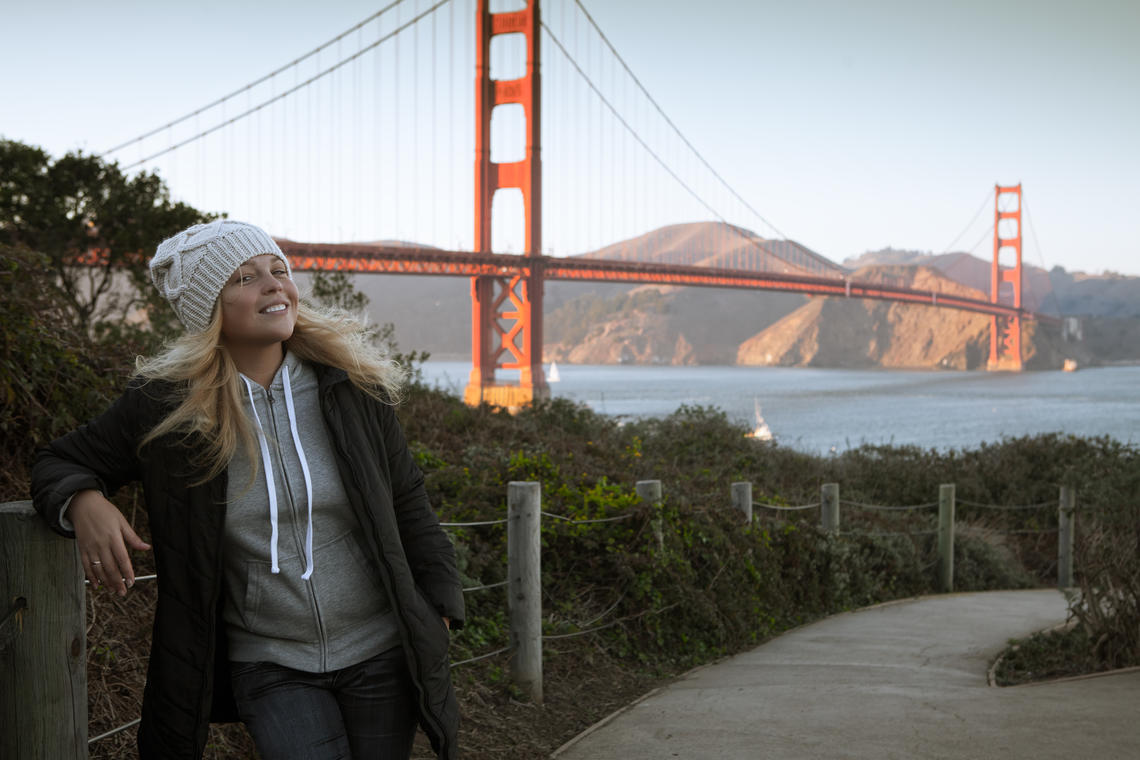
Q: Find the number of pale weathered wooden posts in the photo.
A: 7